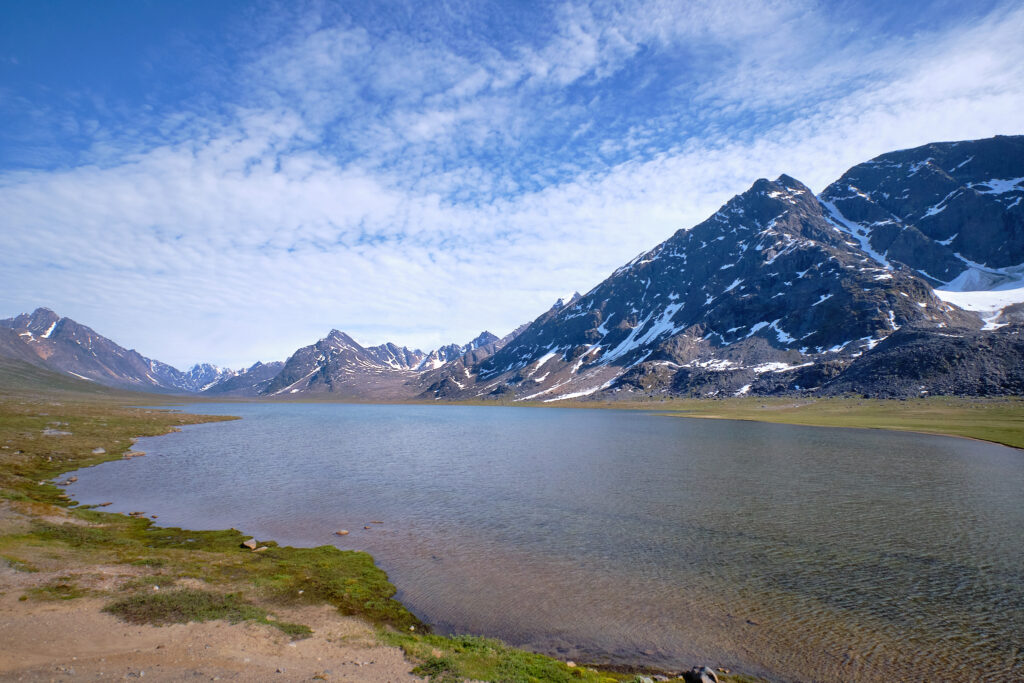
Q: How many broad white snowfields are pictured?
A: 1